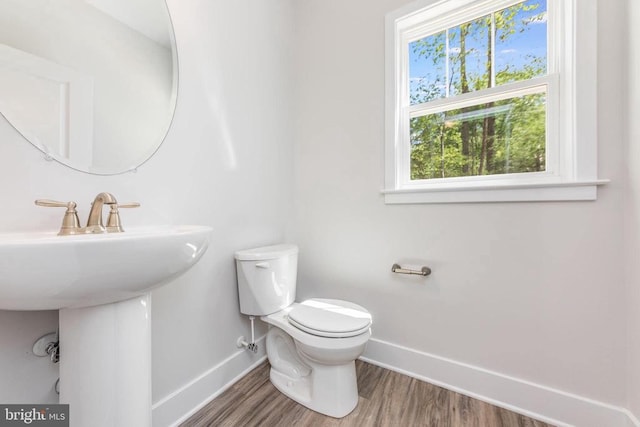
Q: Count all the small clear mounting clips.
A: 2